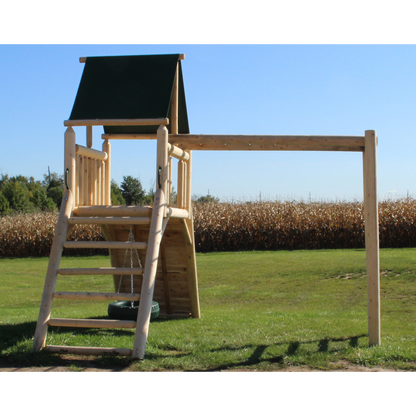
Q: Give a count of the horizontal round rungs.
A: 6